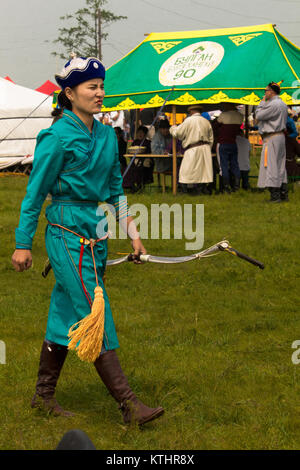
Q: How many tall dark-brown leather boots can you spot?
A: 2